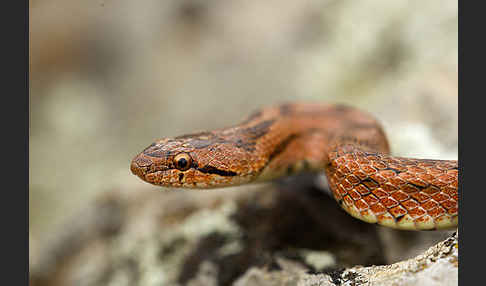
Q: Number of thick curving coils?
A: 2